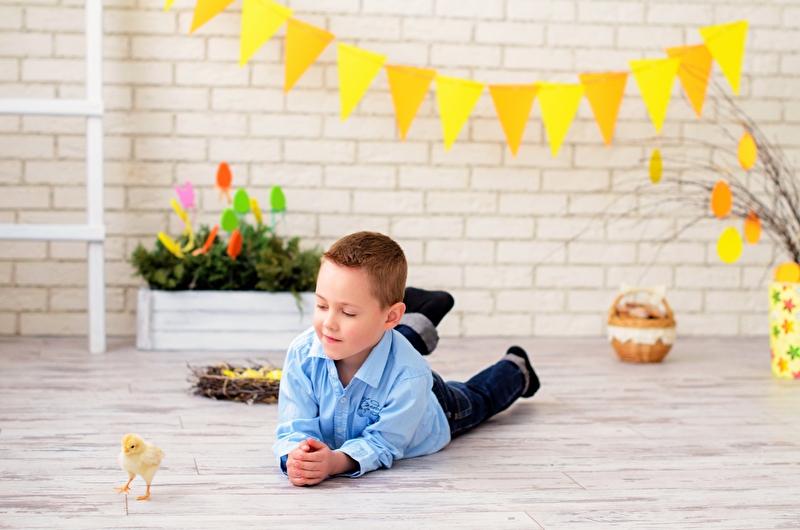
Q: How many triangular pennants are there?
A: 13